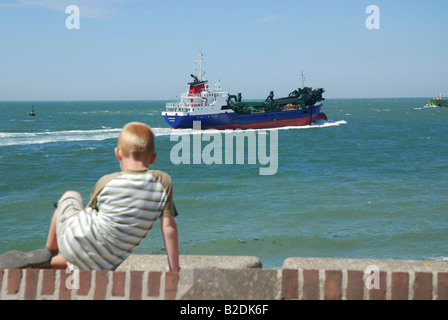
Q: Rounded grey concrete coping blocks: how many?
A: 2